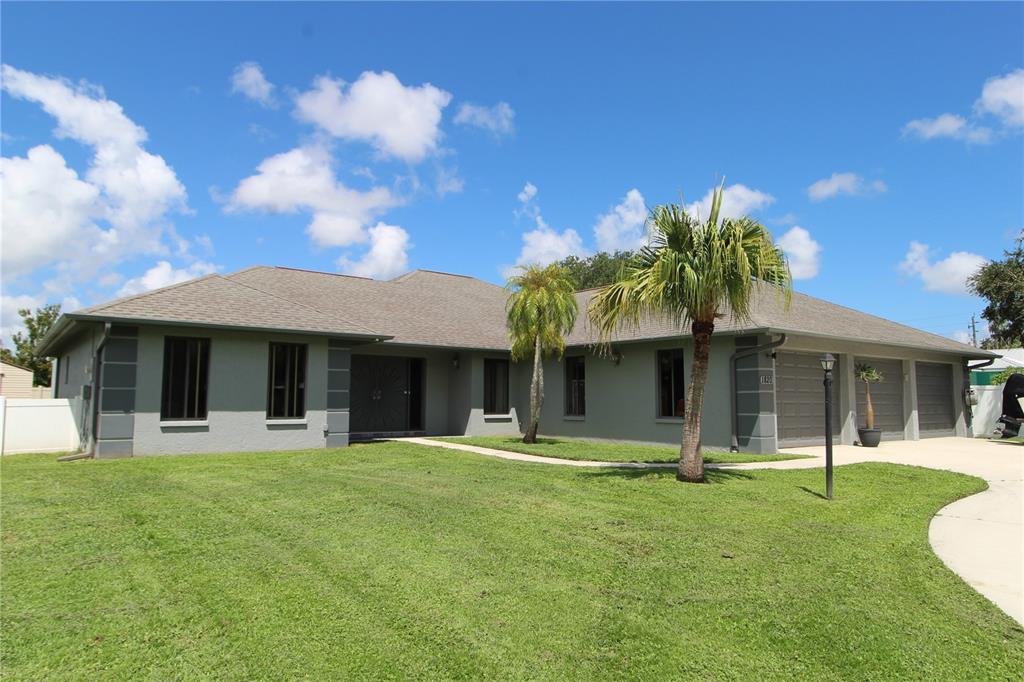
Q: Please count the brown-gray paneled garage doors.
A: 3